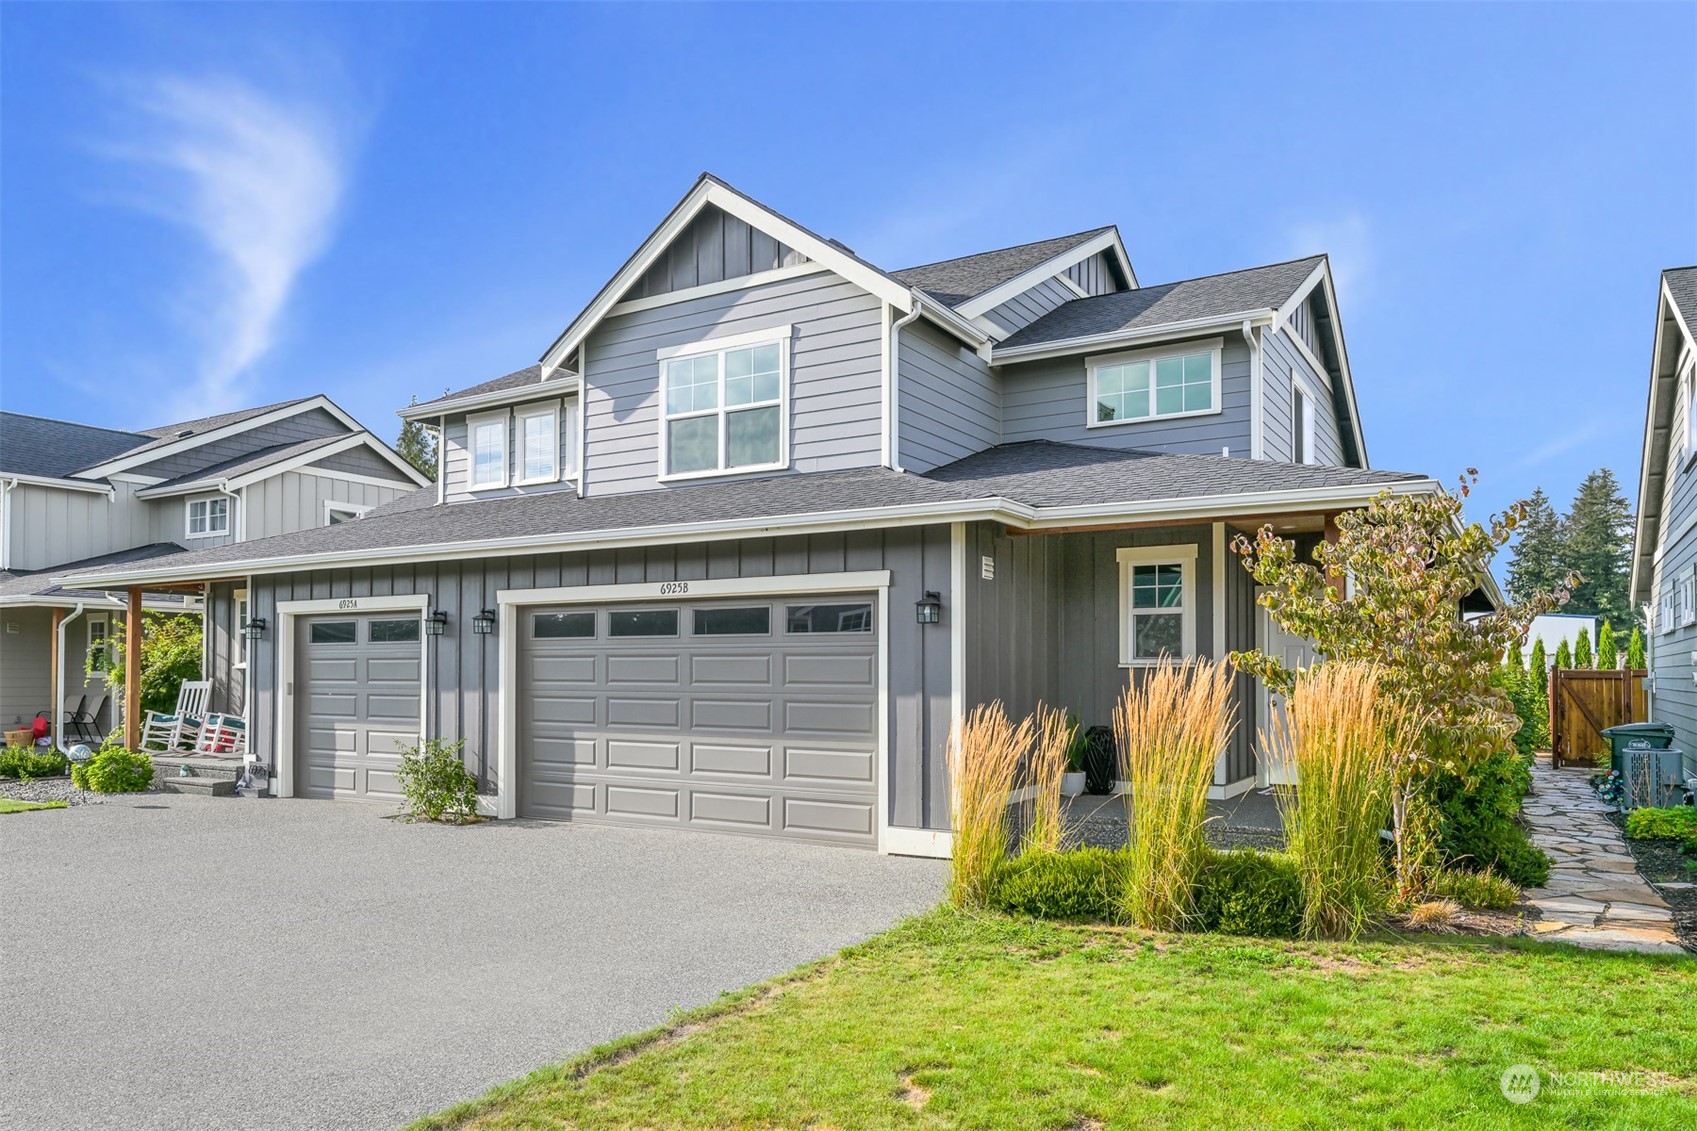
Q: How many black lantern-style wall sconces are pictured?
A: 4